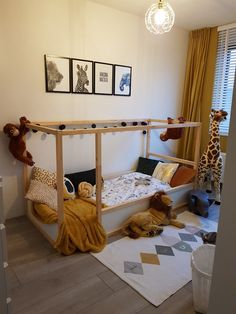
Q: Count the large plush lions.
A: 1